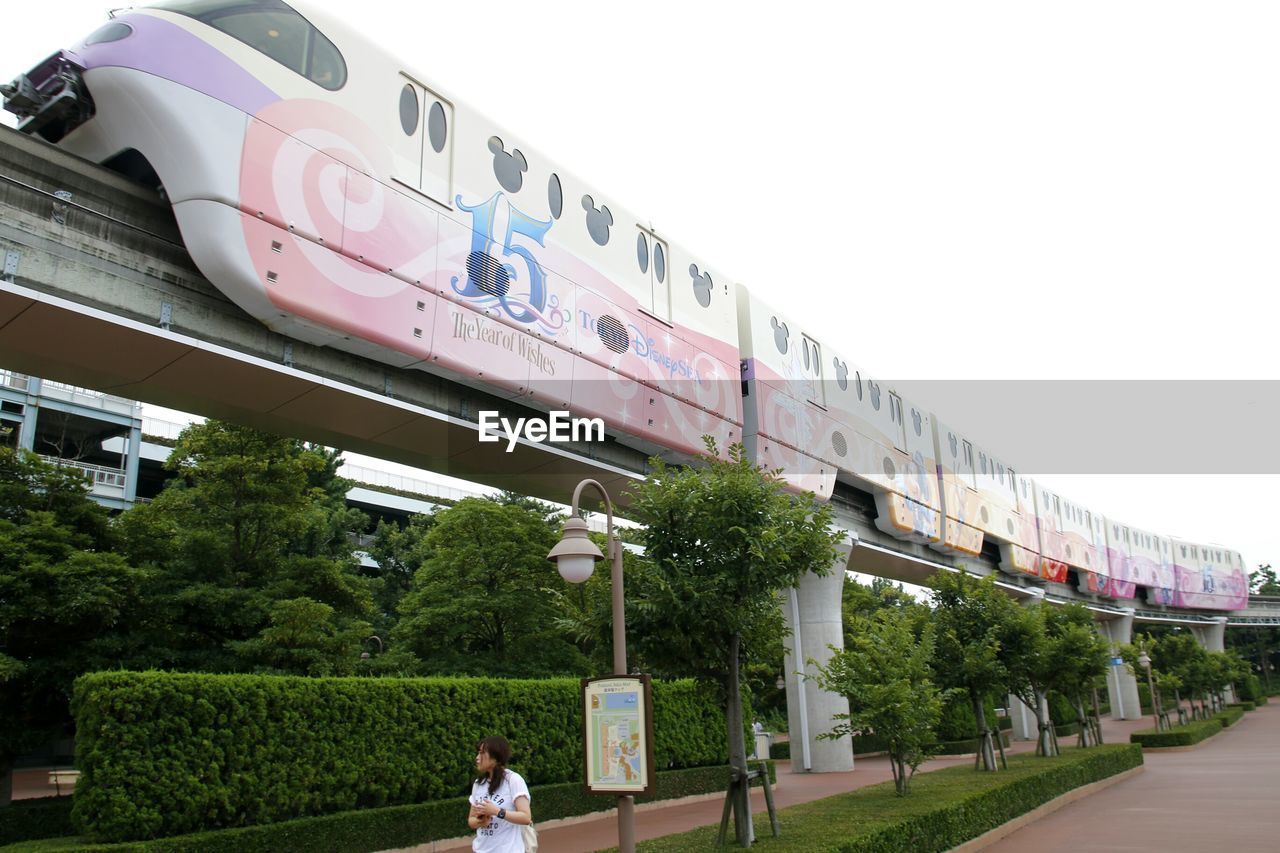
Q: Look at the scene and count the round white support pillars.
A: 4